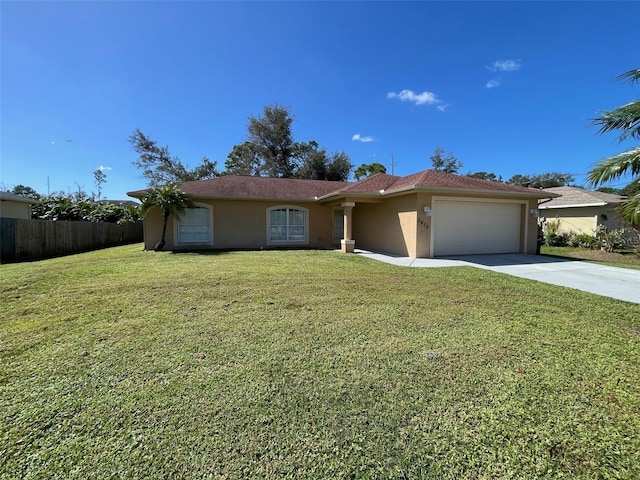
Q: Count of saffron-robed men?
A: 0